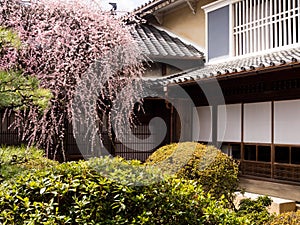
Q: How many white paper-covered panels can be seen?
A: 4